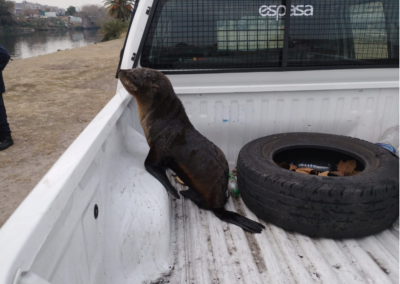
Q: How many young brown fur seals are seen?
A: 1